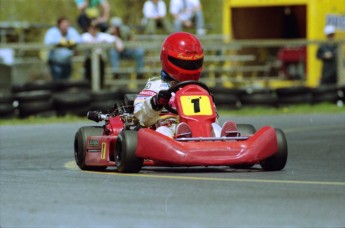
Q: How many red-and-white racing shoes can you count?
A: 2